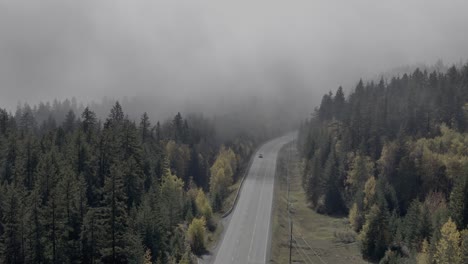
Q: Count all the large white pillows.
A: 0